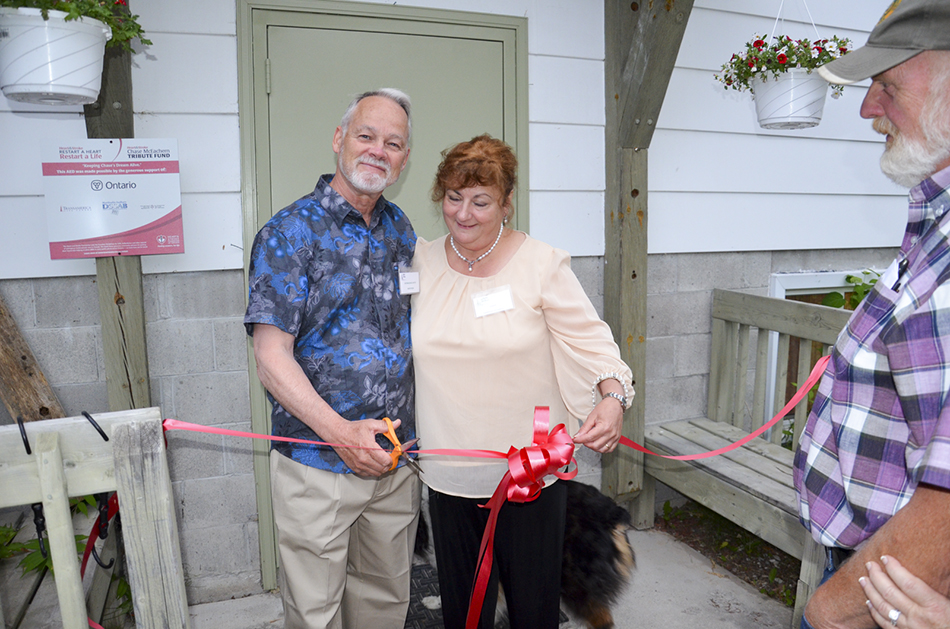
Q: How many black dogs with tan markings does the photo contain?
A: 1